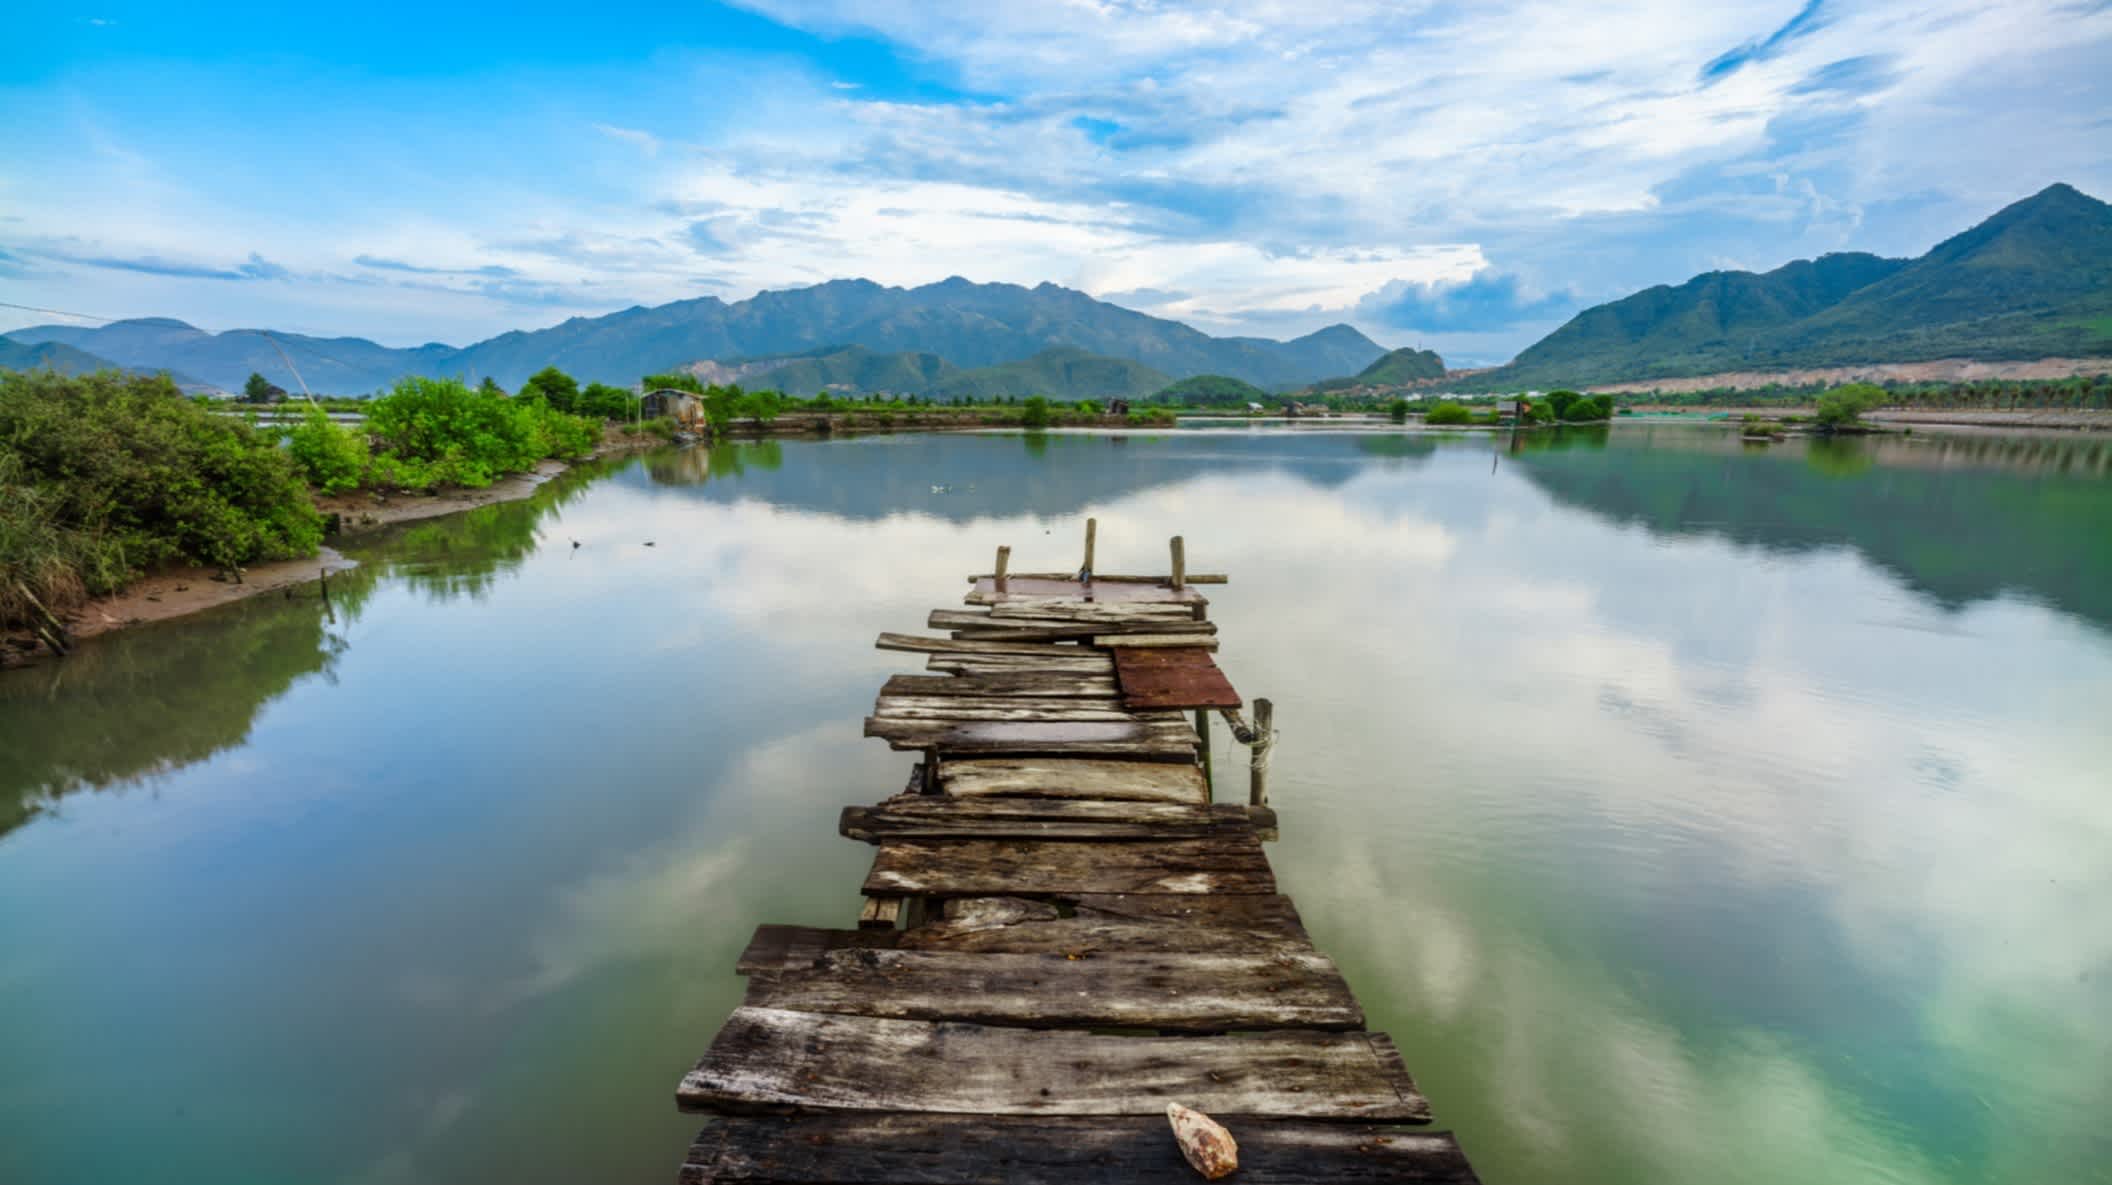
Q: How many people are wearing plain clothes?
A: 0